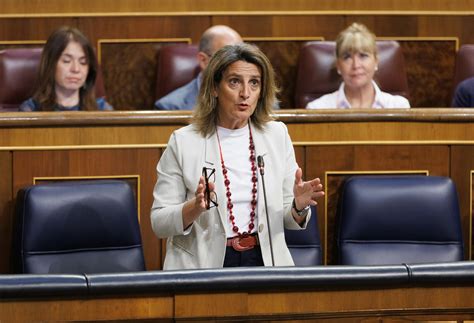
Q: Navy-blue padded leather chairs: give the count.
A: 3